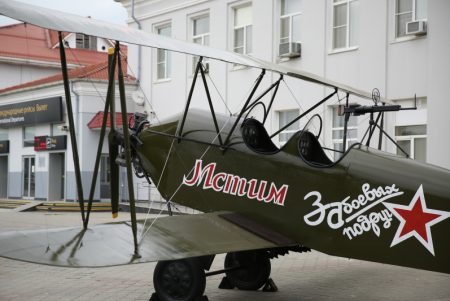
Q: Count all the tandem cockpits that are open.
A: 2